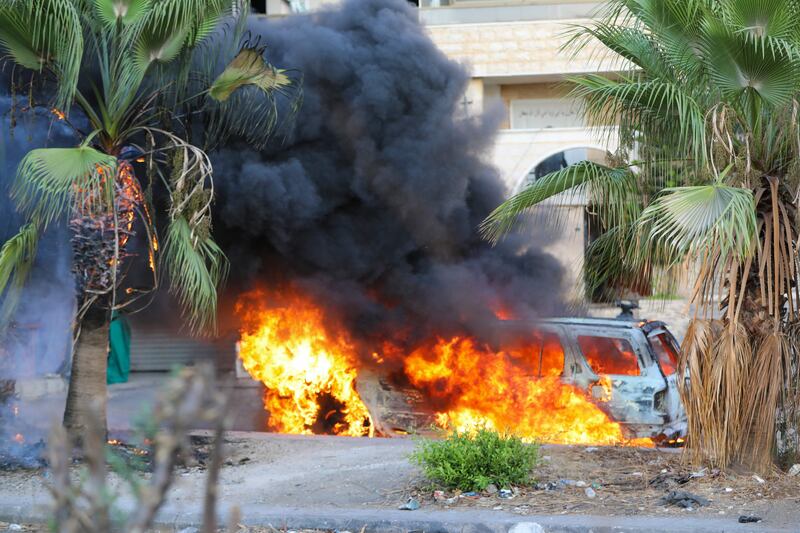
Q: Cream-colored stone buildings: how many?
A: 1